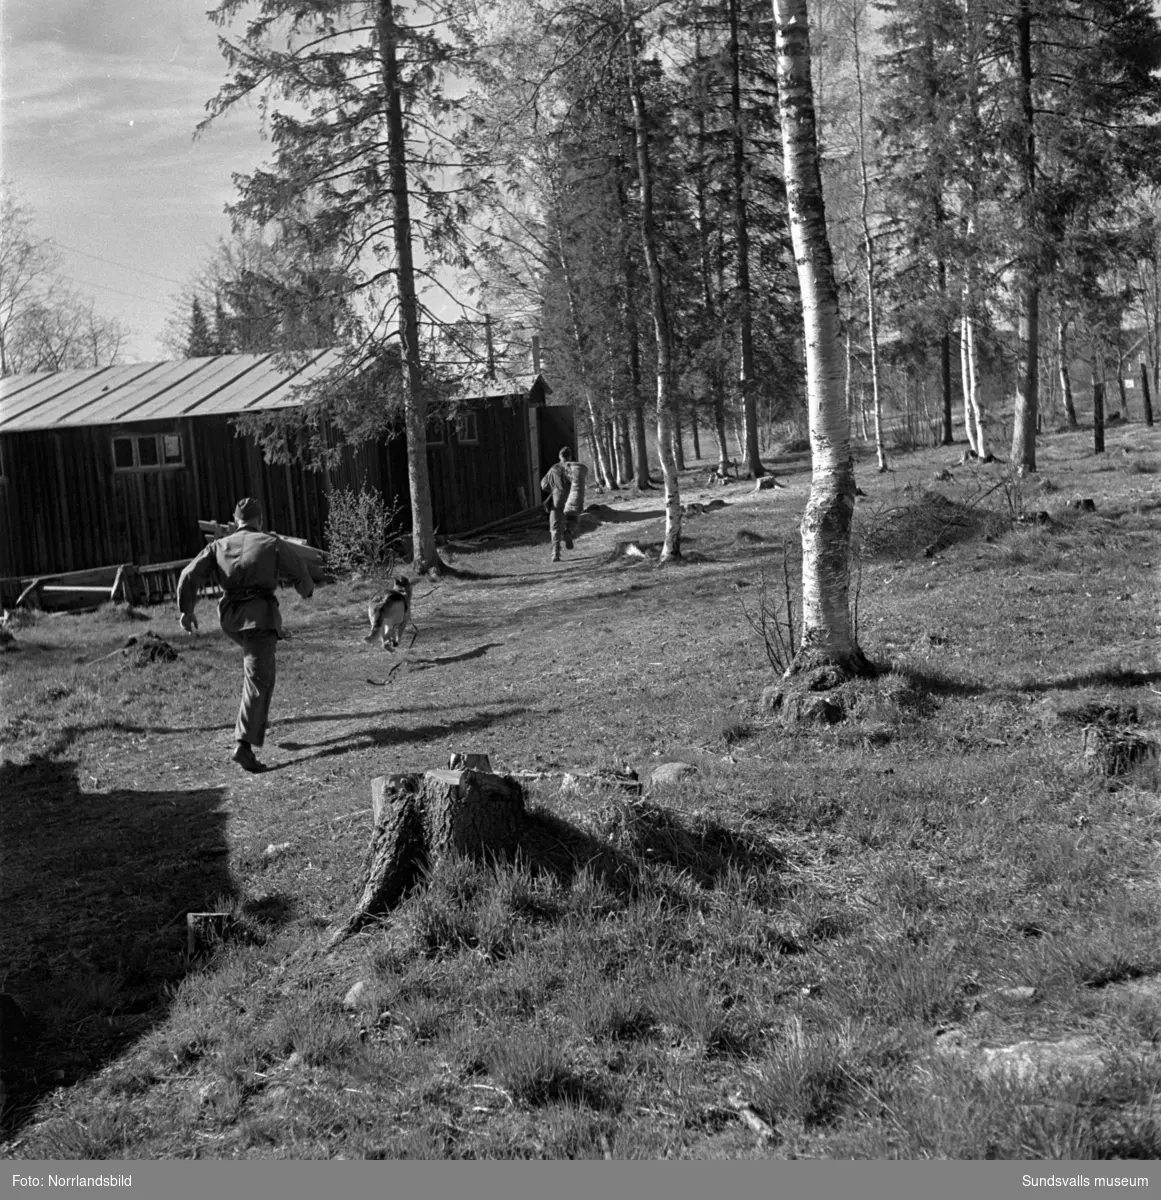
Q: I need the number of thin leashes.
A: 1